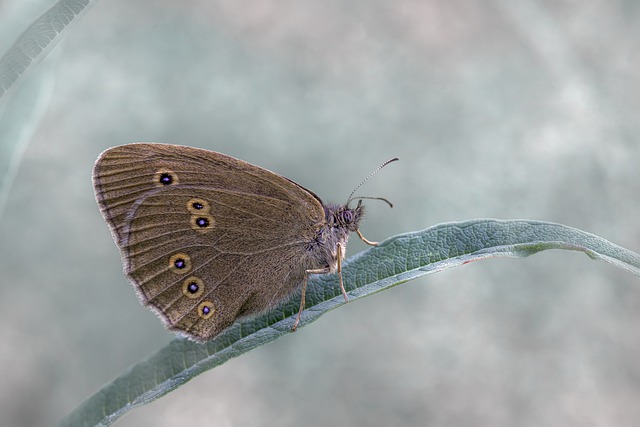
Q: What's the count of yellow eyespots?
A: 6